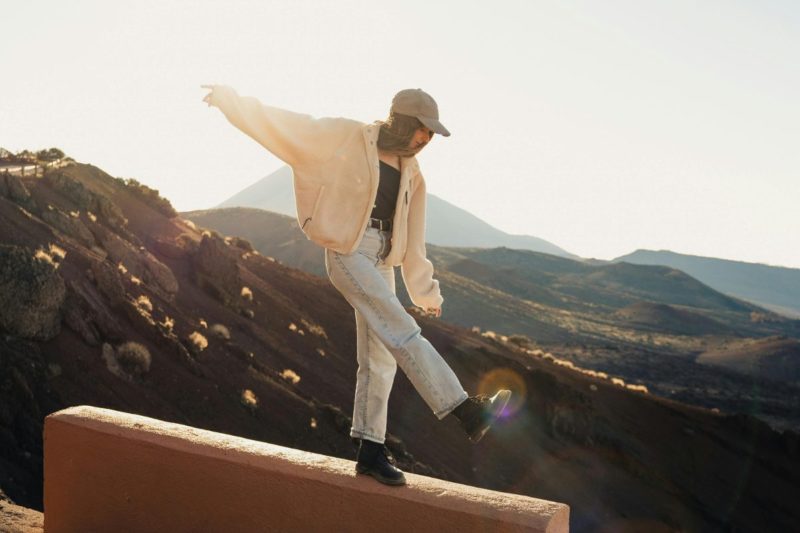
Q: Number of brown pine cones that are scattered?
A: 0